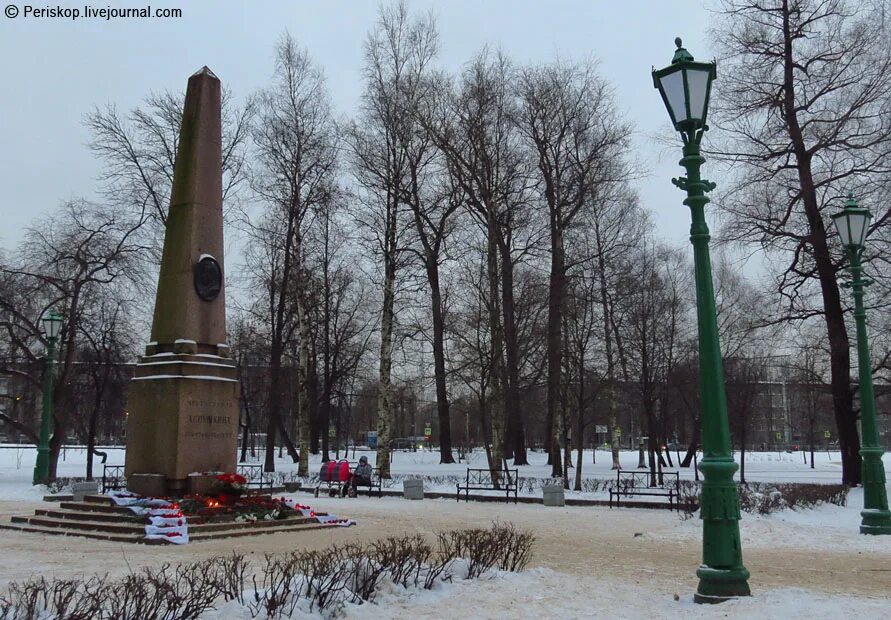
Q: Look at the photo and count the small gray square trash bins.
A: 3